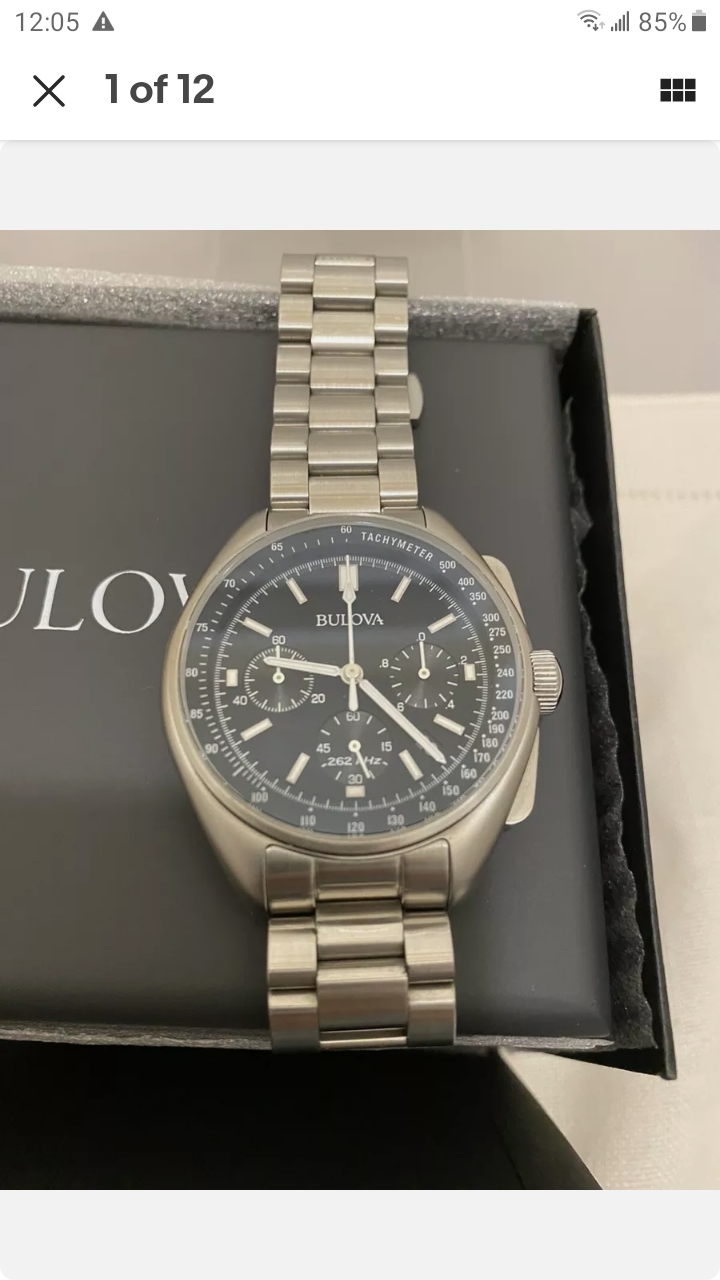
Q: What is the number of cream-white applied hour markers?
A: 12